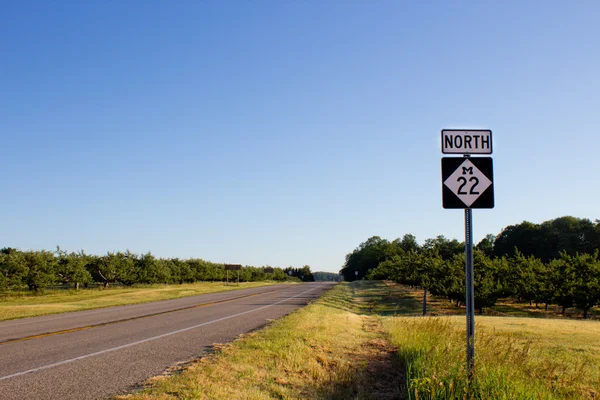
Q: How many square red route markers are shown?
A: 0